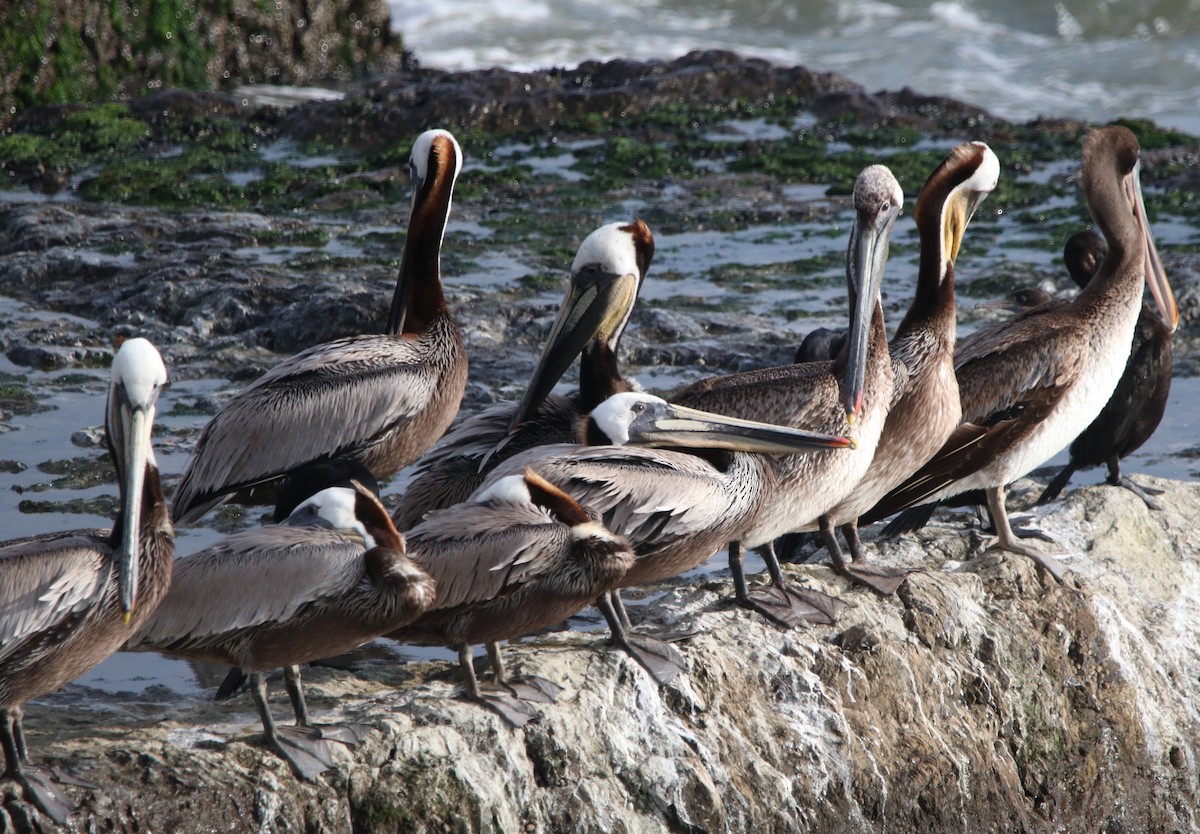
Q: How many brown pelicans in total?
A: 9